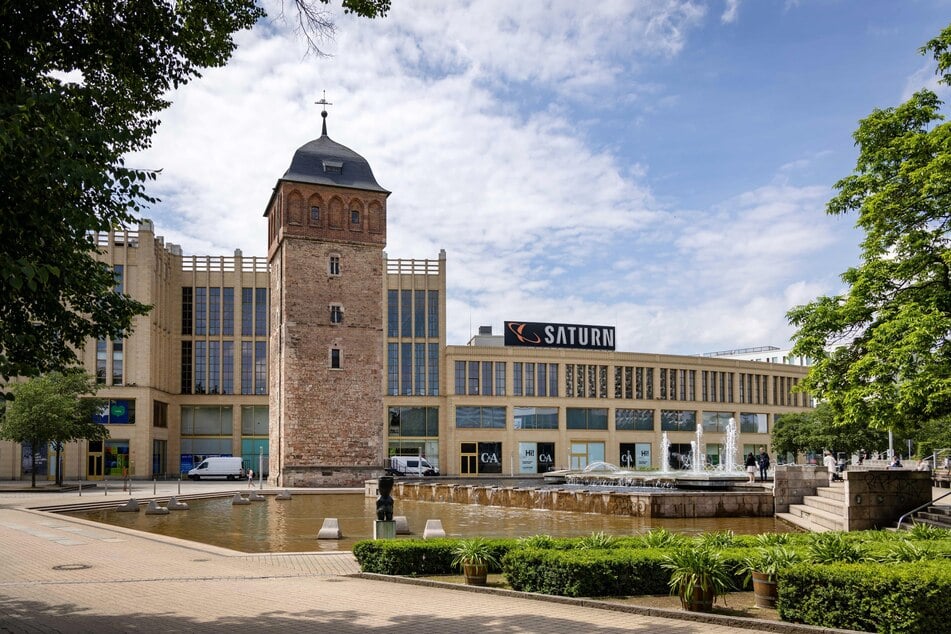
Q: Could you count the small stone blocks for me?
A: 9